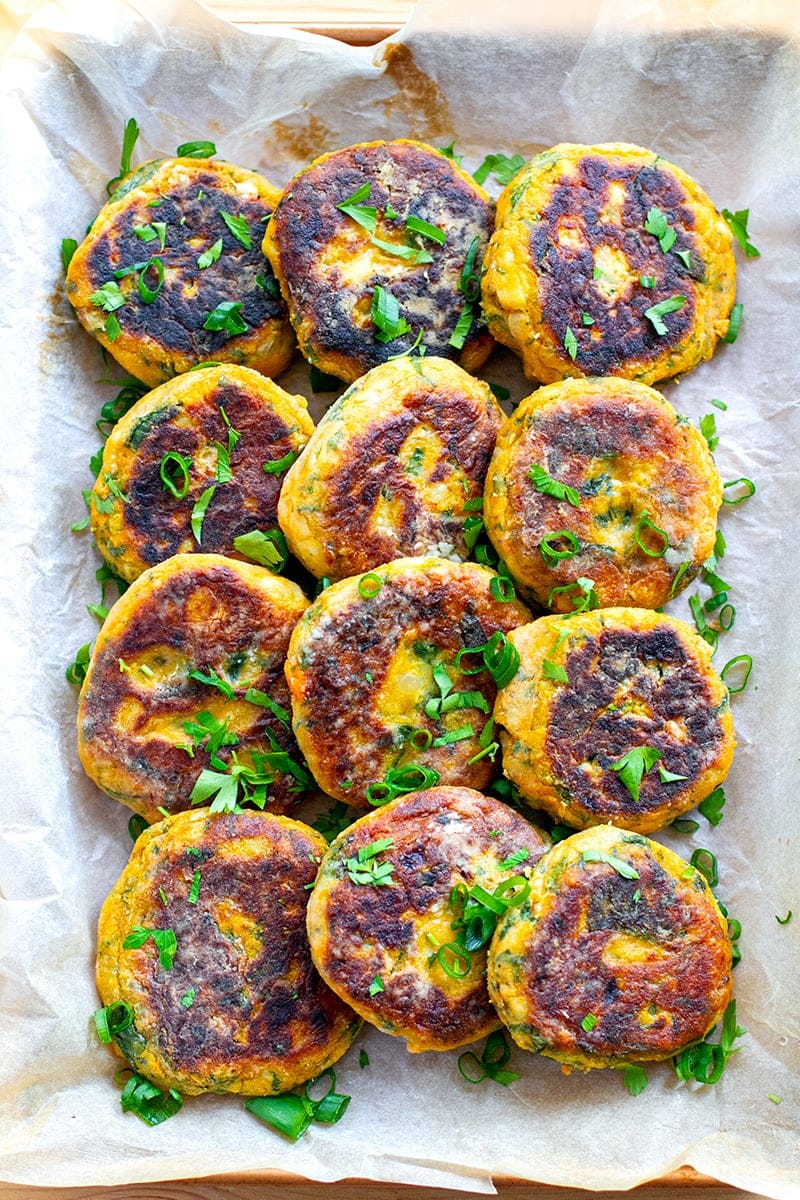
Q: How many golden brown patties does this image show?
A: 12